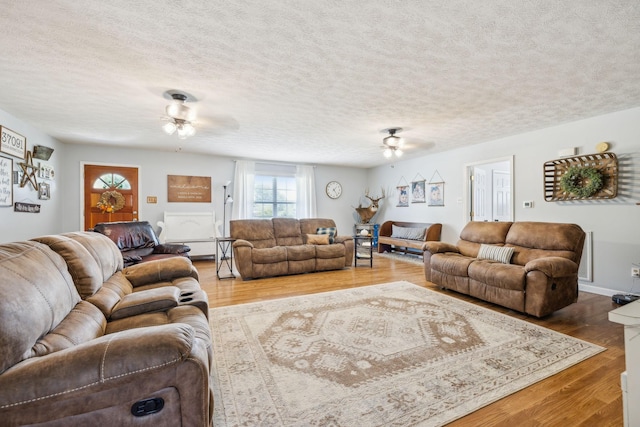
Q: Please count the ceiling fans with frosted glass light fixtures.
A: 2